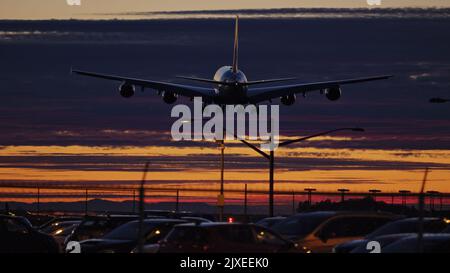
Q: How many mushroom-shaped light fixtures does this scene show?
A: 5